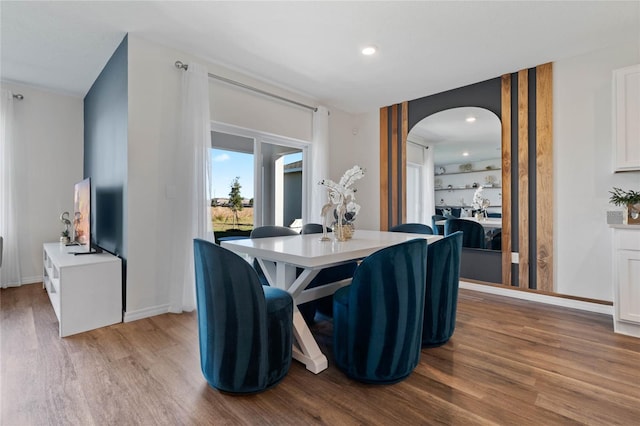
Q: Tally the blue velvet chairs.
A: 6